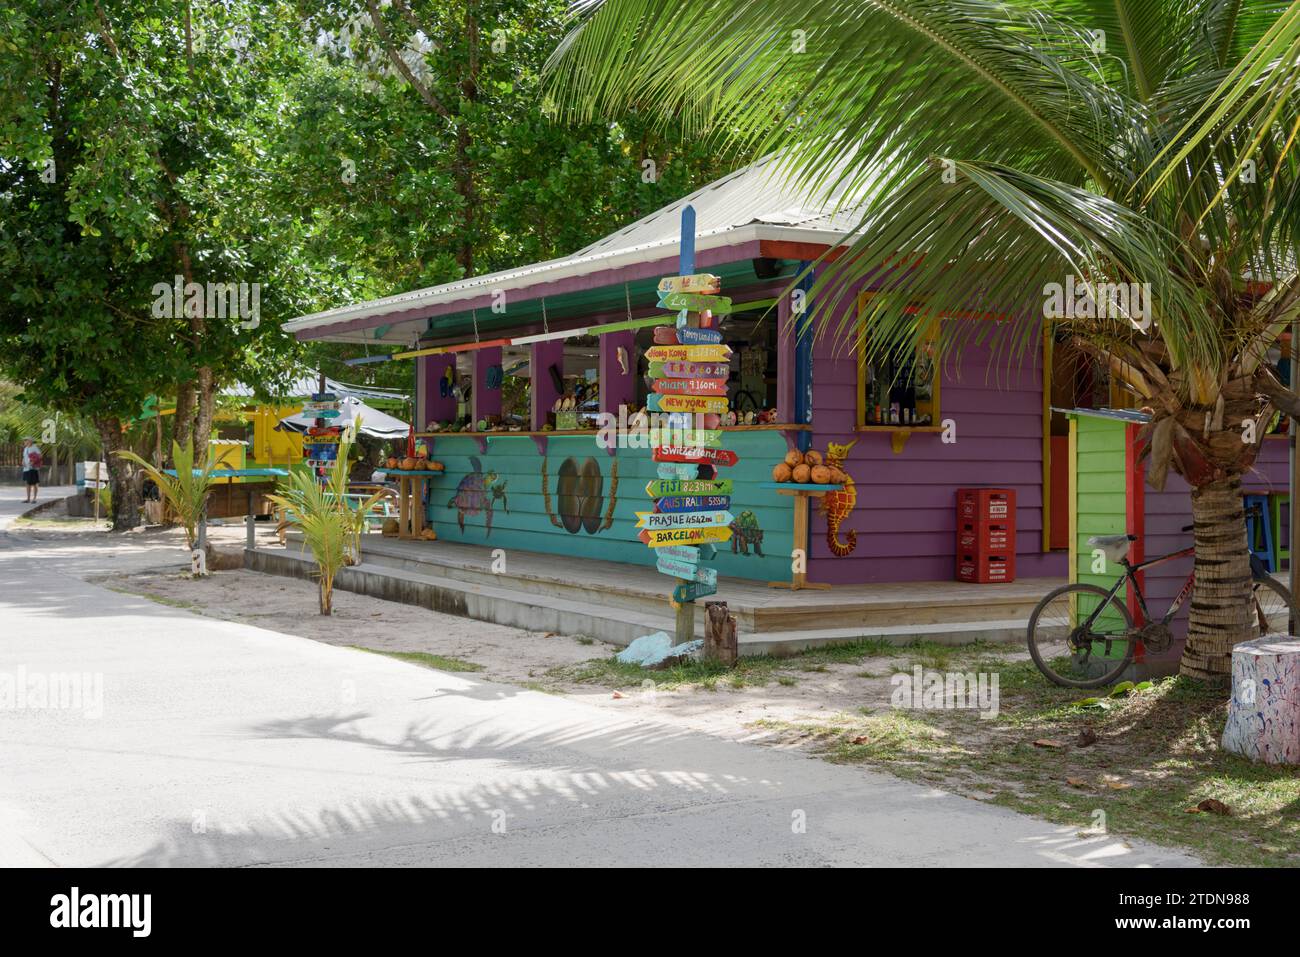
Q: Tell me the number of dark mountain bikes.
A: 1